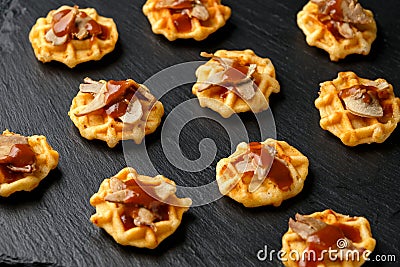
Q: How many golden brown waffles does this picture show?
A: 10